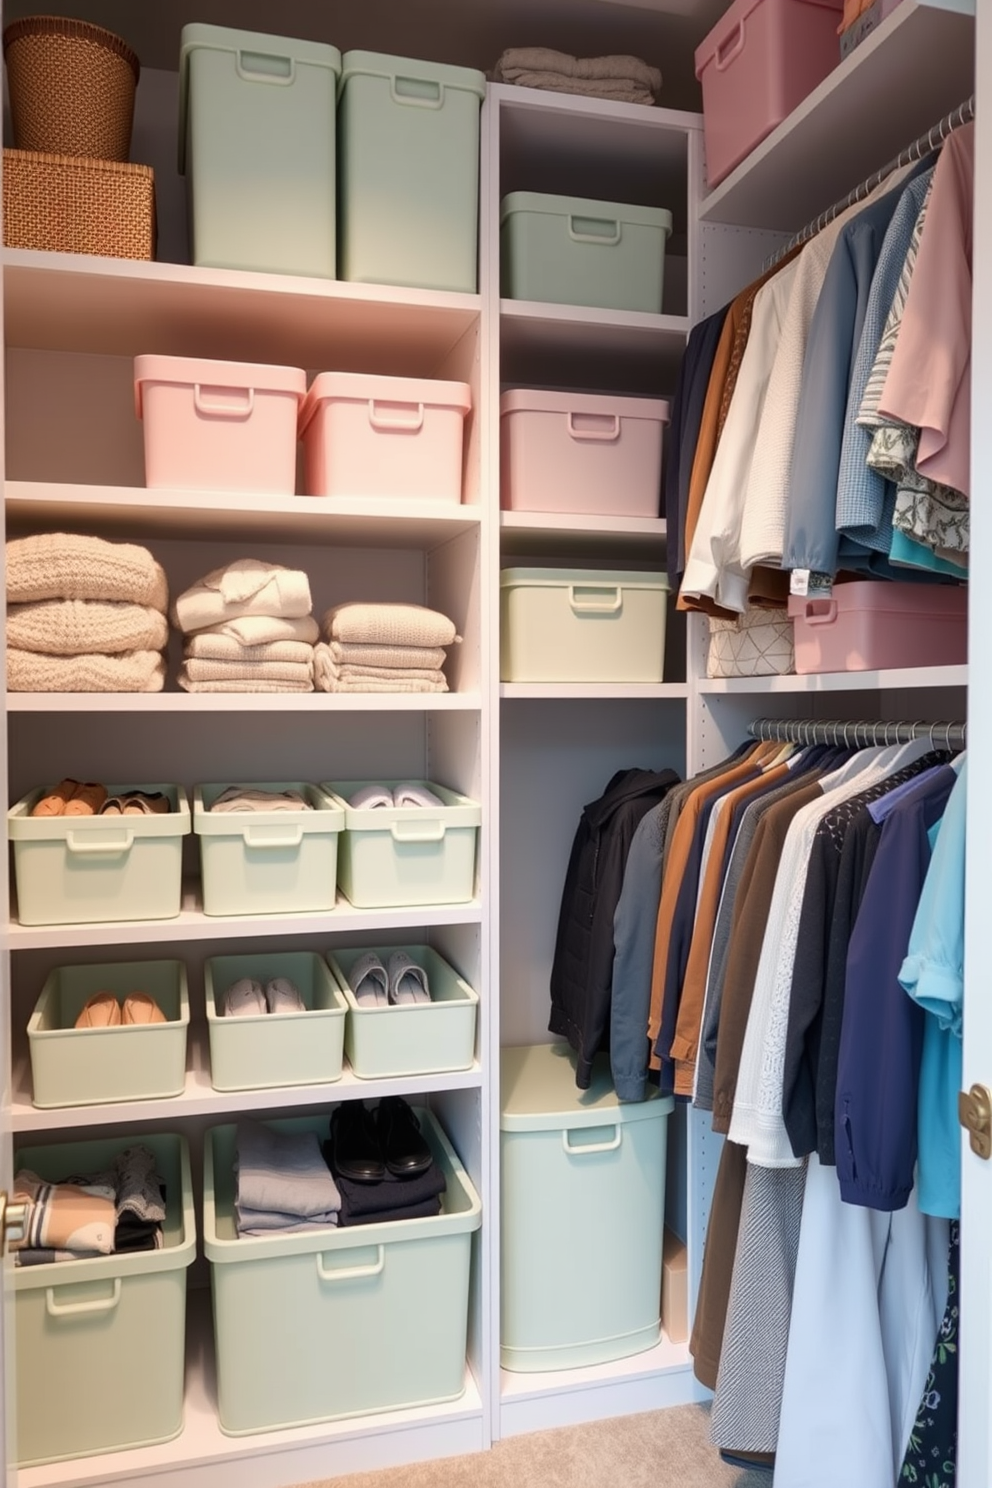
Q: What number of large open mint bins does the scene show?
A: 2